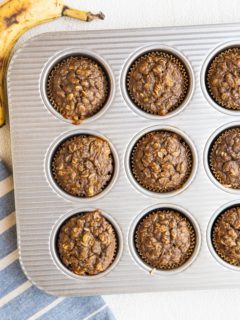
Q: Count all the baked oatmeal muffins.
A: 9